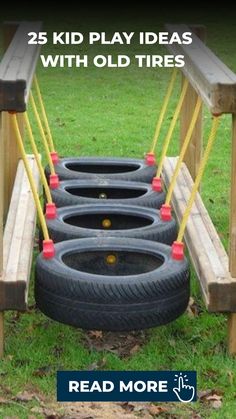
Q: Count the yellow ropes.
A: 8